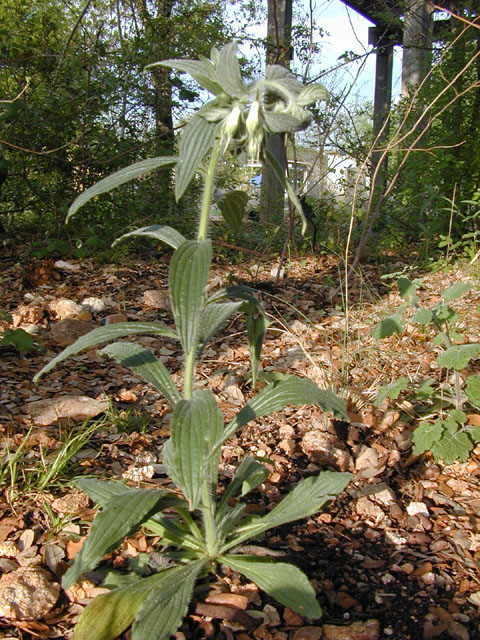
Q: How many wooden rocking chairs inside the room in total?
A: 0